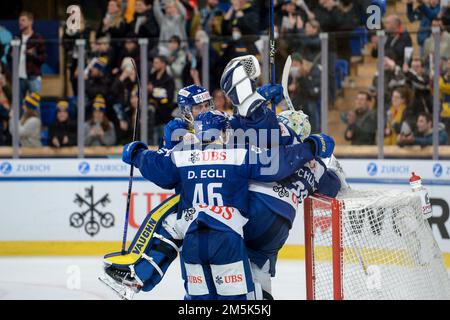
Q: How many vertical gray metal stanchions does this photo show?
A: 8